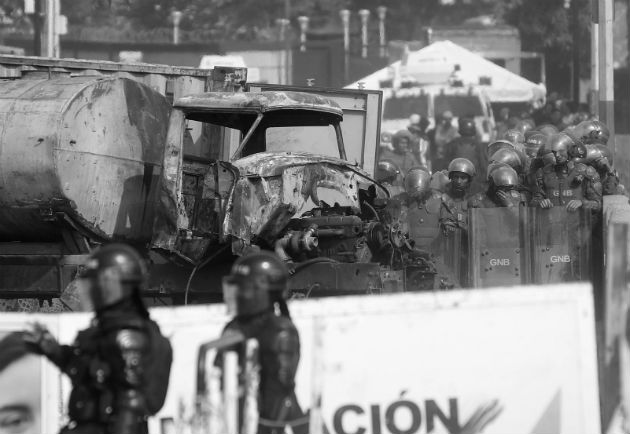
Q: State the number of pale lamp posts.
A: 6